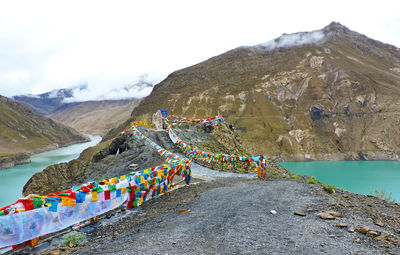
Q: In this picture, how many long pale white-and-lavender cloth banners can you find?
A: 1